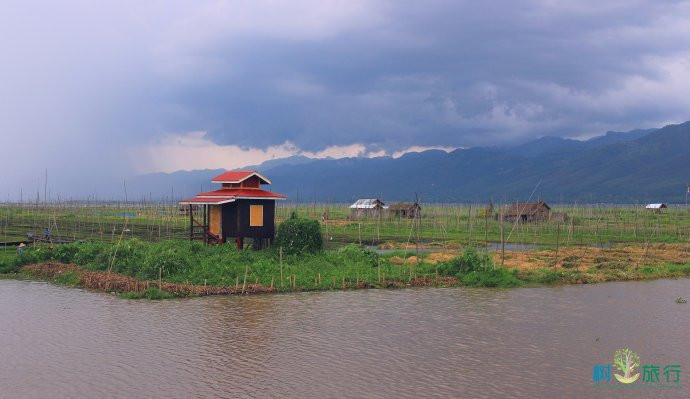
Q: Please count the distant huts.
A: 4